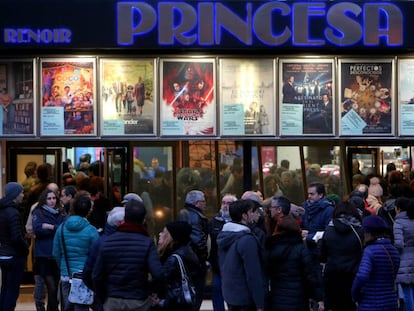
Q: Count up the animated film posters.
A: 1